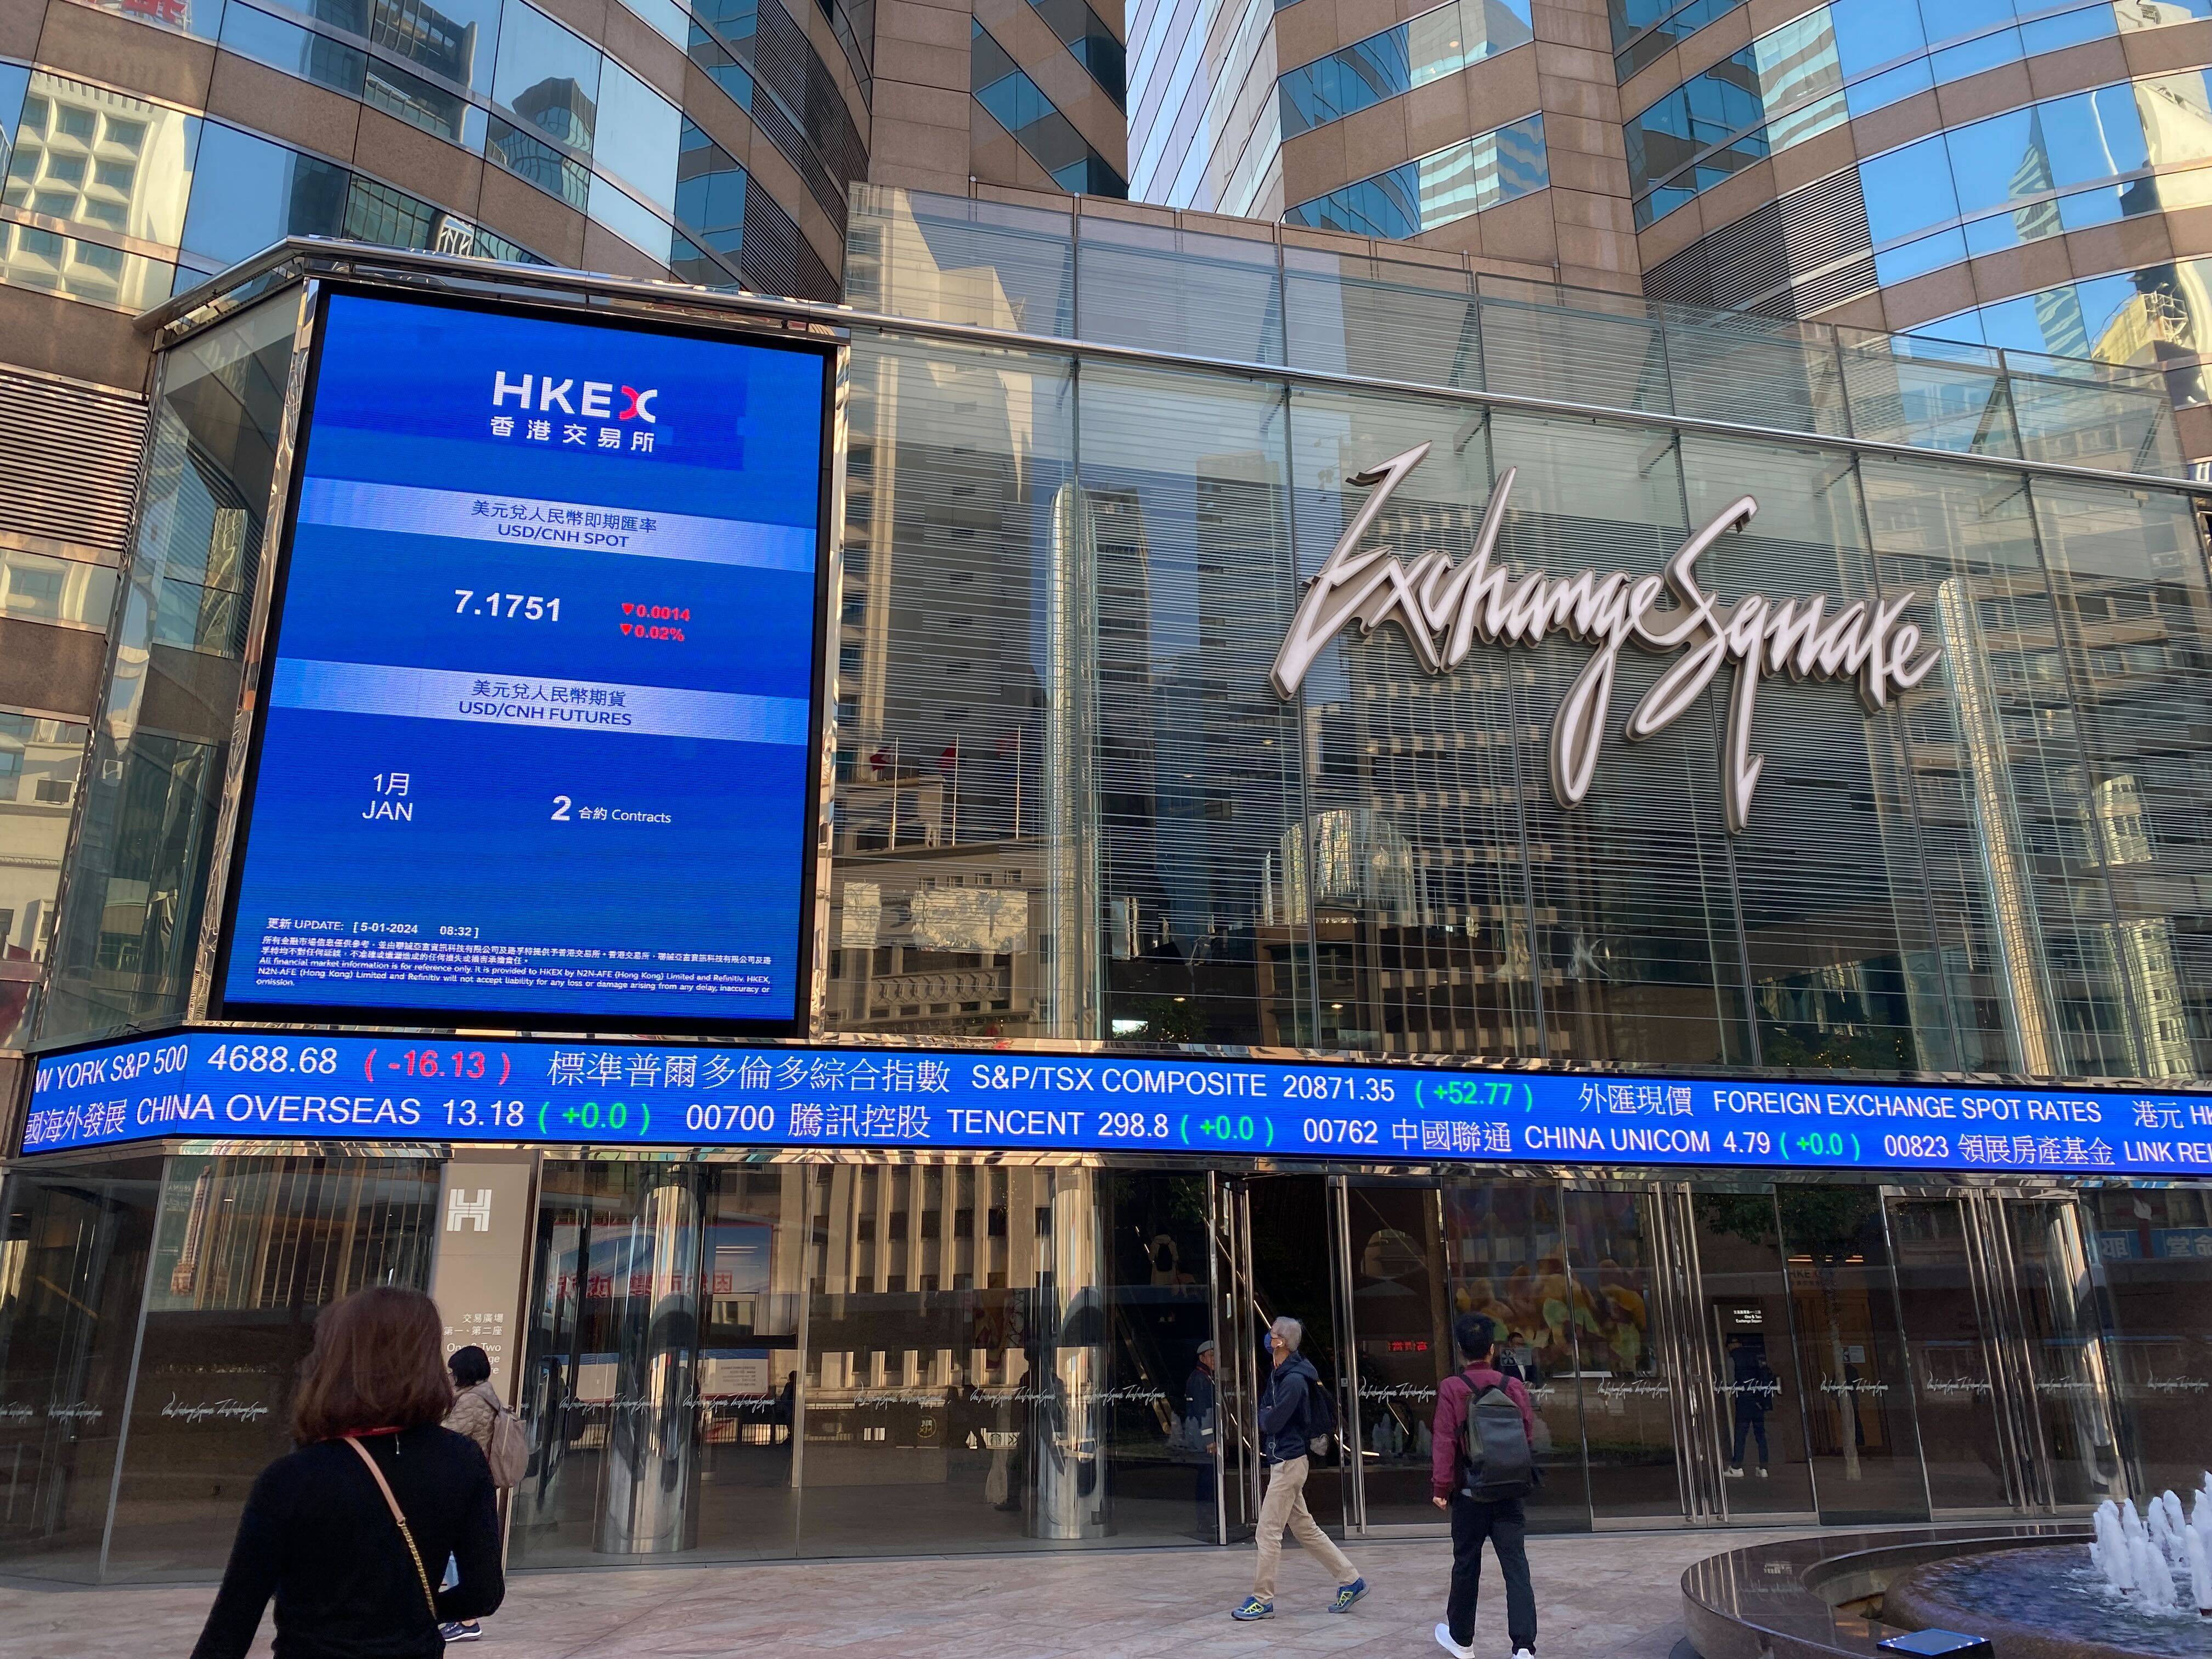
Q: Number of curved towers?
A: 2